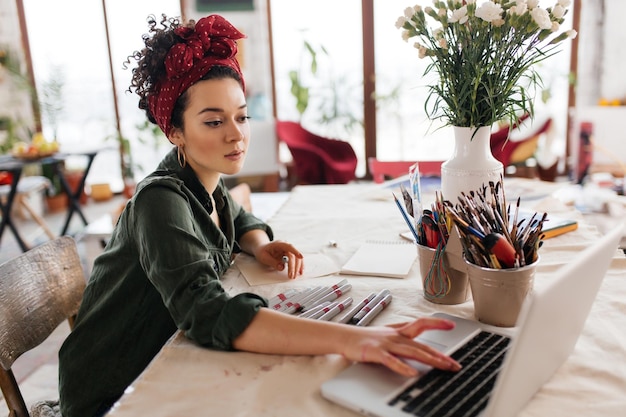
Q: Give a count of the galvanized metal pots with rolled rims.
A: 2